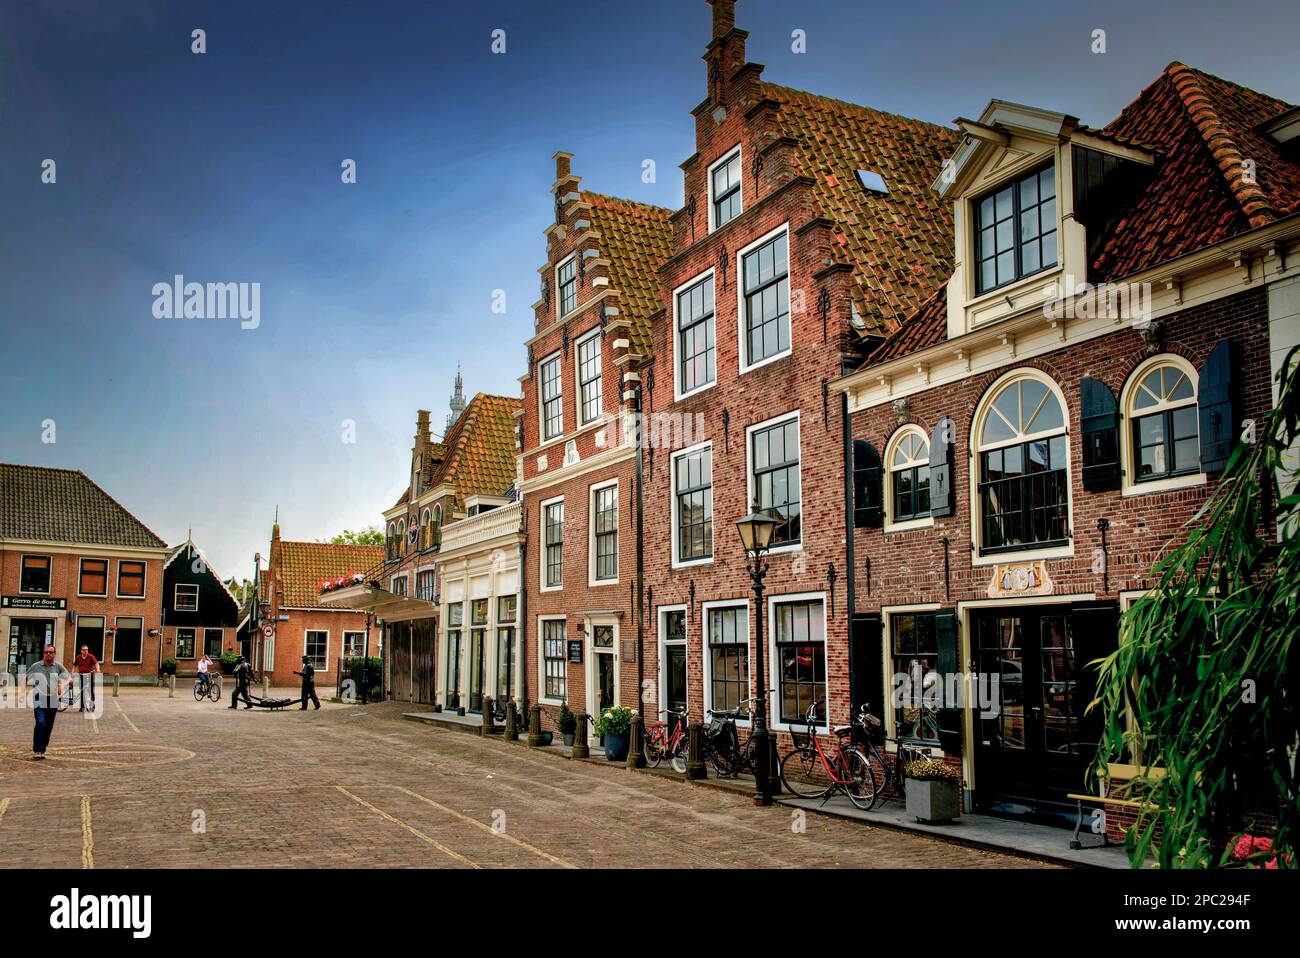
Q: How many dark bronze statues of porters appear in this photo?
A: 2